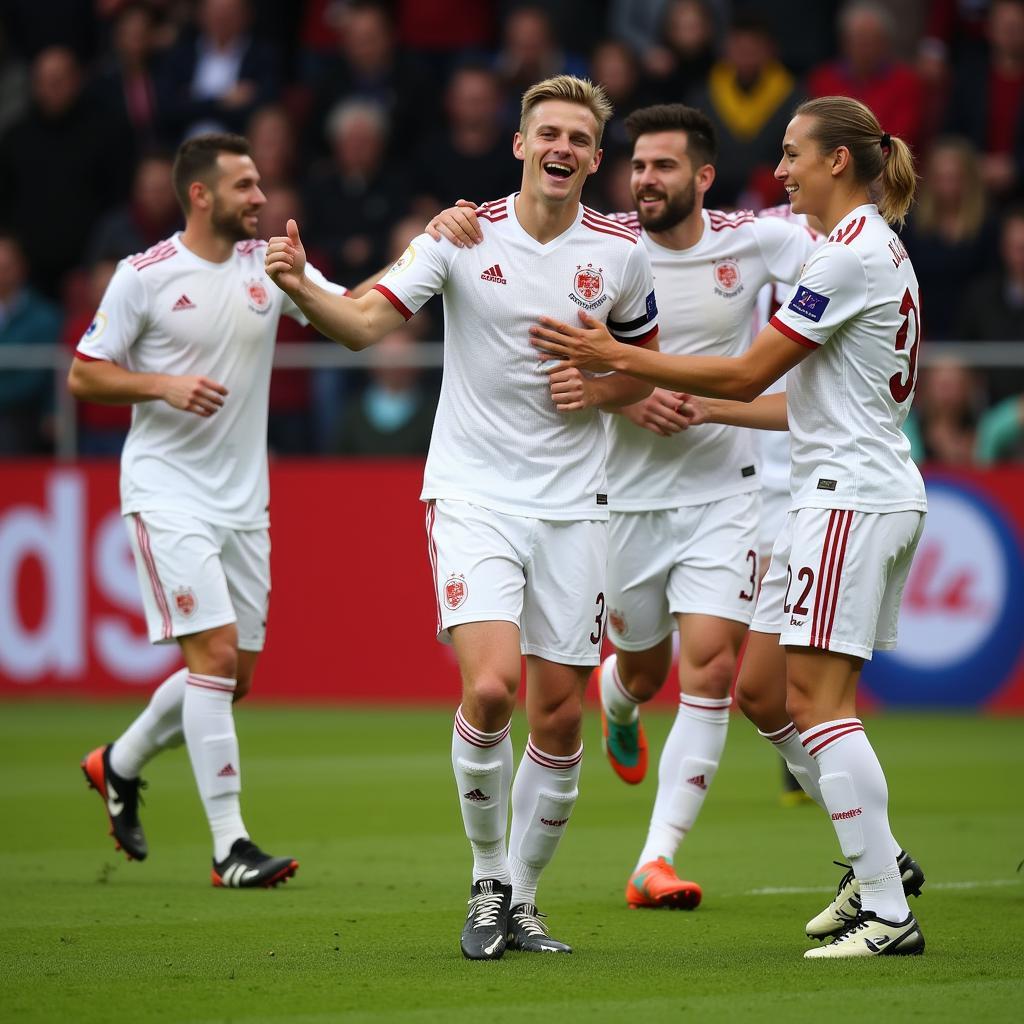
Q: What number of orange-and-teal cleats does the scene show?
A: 2